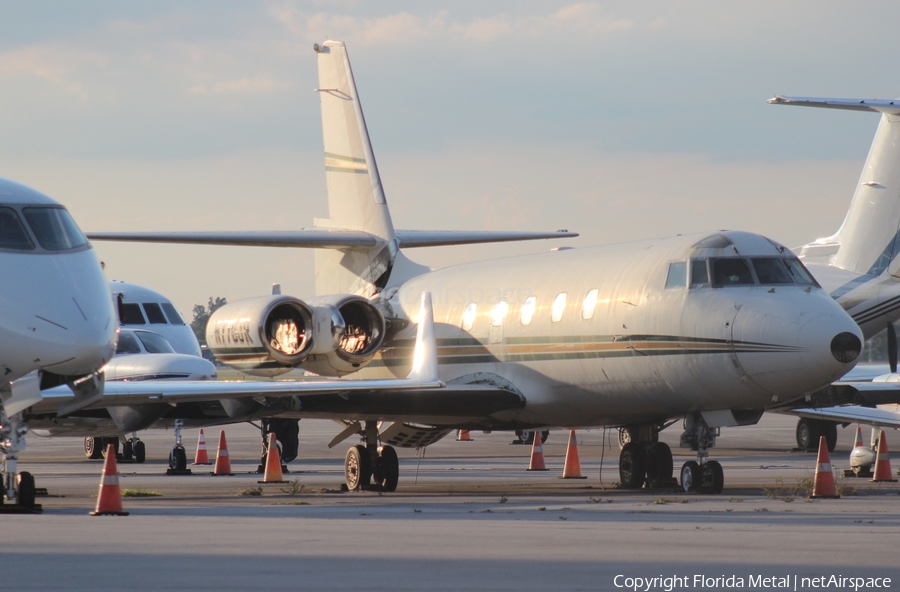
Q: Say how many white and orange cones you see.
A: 10